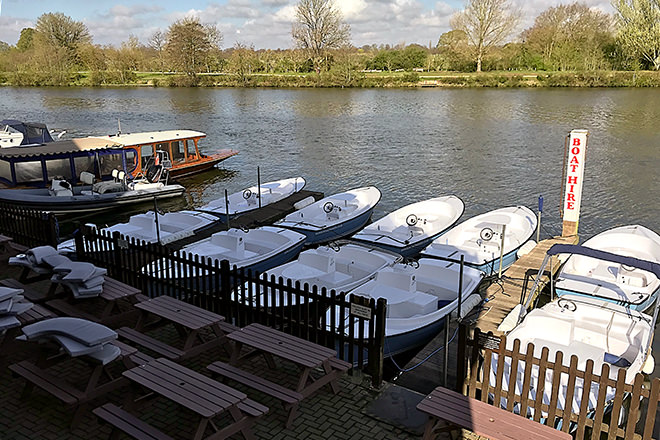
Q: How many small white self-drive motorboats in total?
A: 10